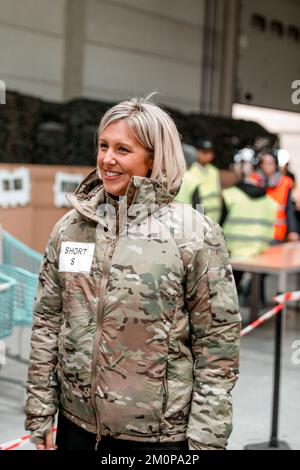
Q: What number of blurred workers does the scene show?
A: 3